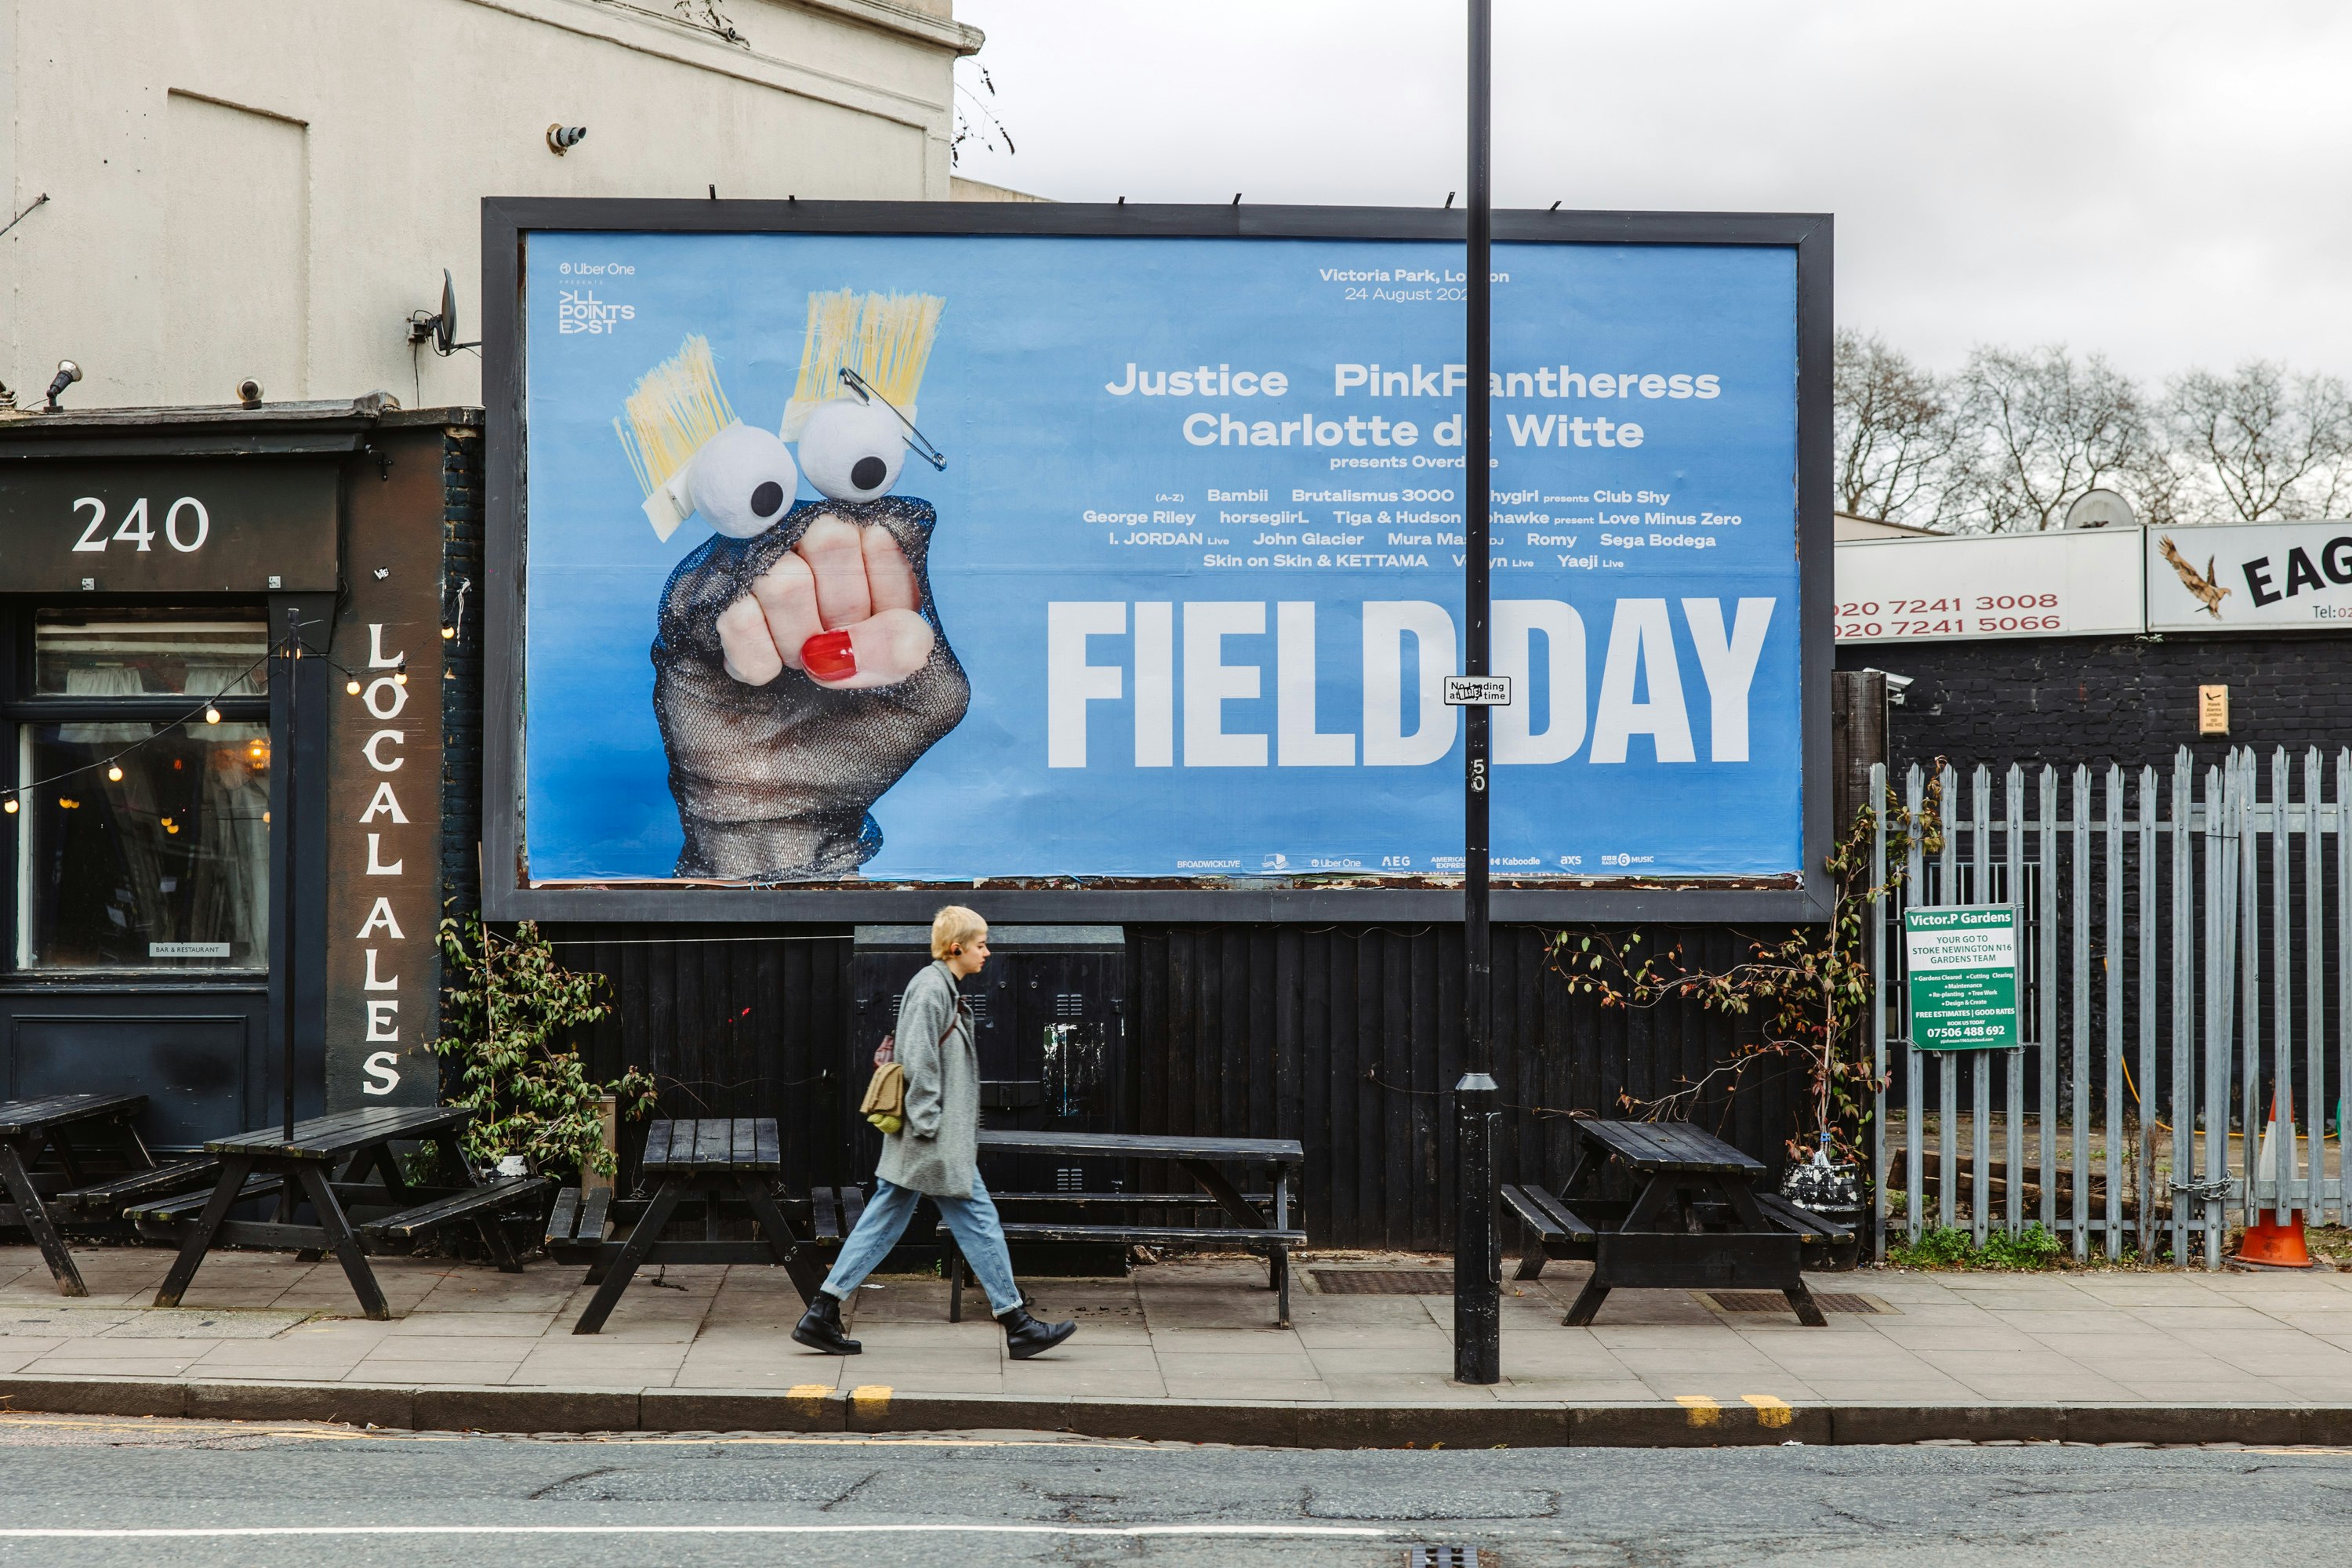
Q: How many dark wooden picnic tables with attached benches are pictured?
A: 5